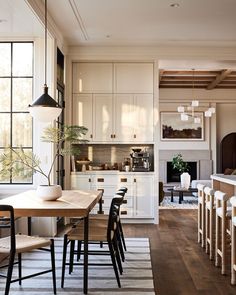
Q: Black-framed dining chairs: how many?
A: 4